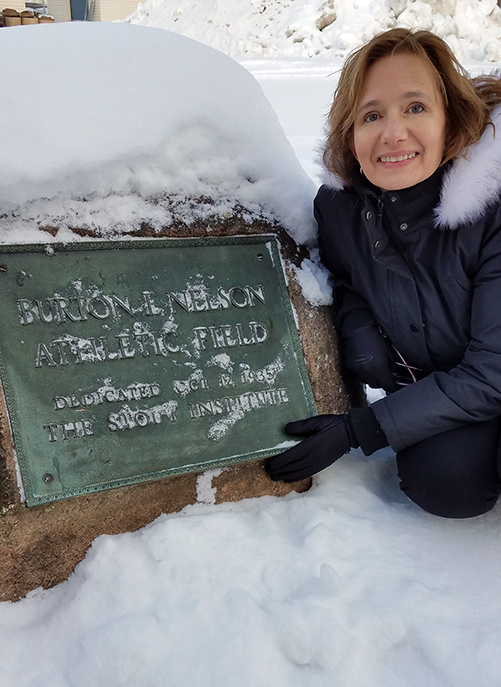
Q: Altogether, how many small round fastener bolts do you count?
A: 3